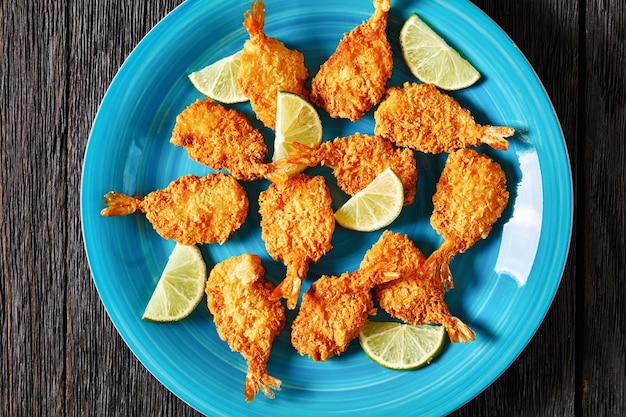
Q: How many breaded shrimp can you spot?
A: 11